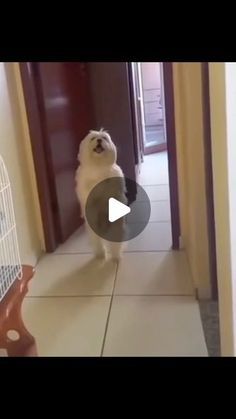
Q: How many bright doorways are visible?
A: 1